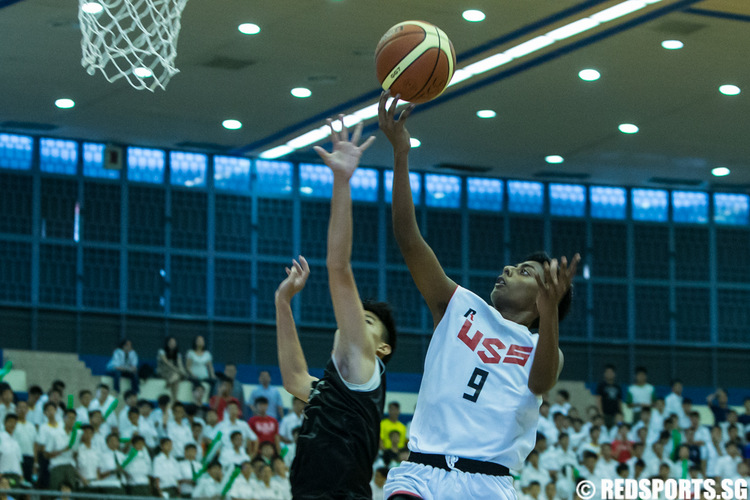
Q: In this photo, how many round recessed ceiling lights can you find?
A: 15